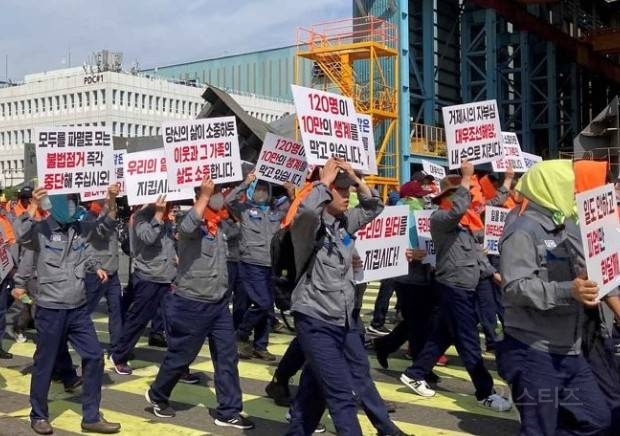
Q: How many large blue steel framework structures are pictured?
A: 1